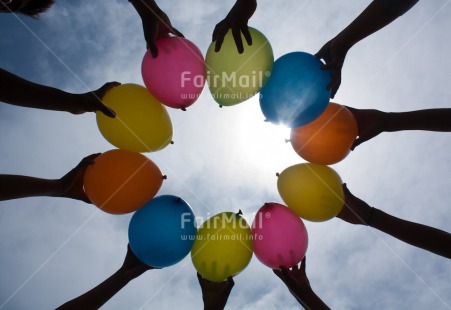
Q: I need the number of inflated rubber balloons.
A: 10